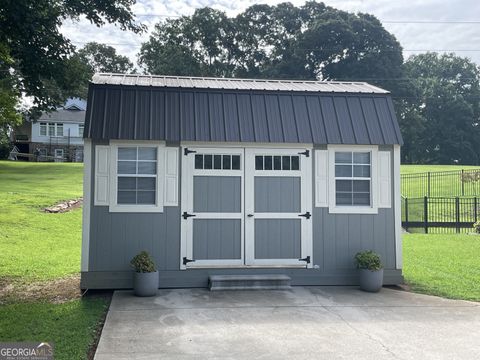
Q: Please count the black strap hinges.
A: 6